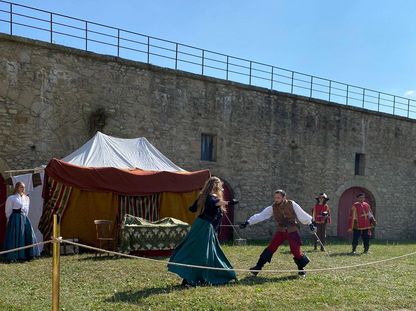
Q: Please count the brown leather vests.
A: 1